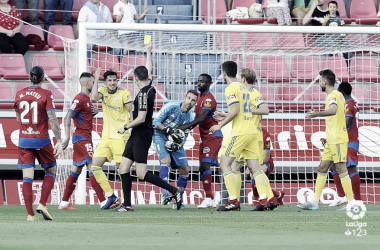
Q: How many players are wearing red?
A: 5